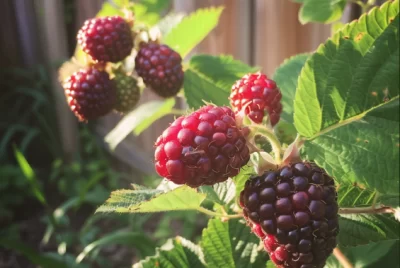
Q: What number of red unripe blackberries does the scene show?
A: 5